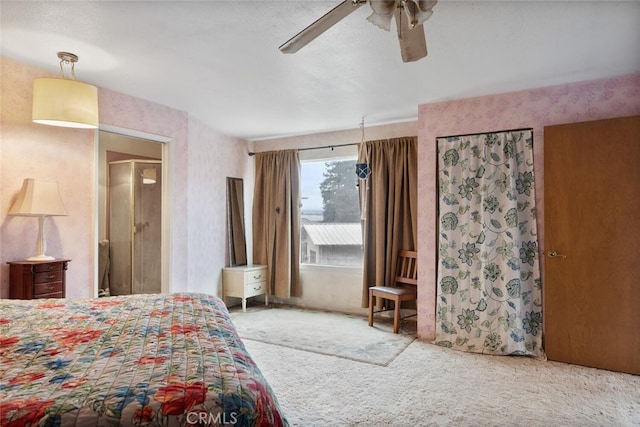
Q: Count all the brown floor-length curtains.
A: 2